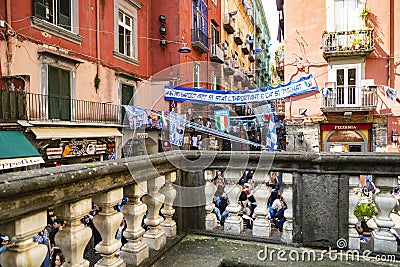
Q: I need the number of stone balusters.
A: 12